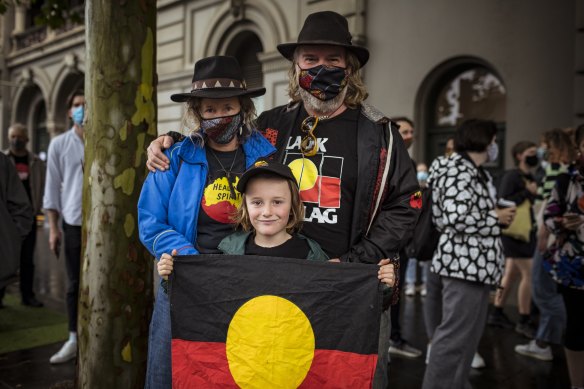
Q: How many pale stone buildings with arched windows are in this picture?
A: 1